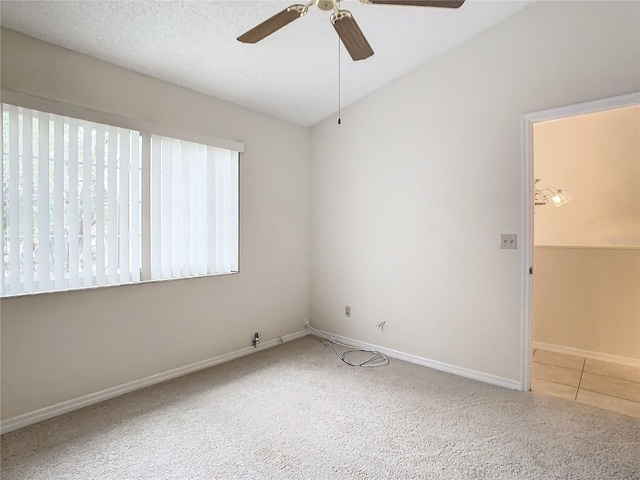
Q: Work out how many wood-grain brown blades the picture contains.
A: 3